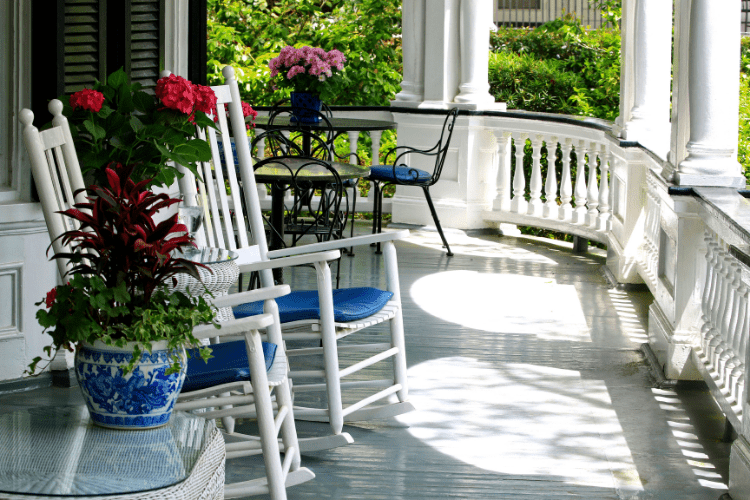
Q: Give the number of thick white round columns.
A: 4